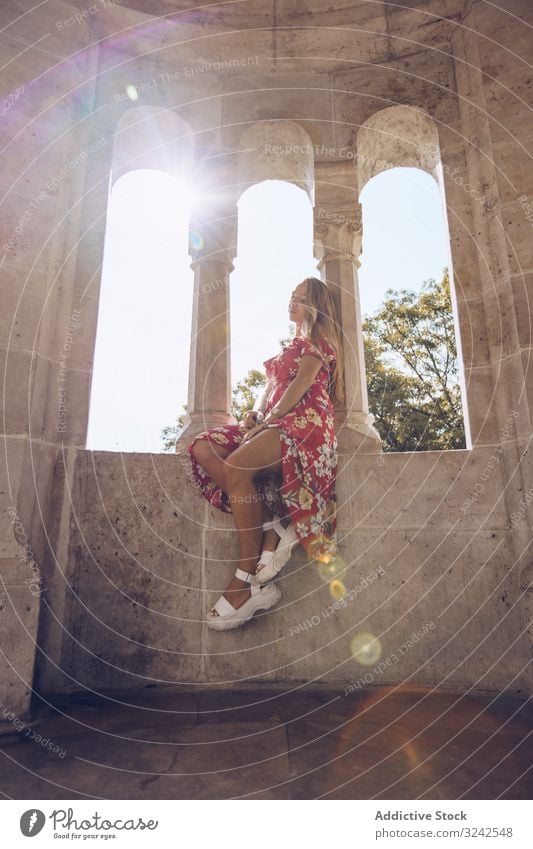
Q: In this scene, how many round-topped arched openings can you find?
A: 3